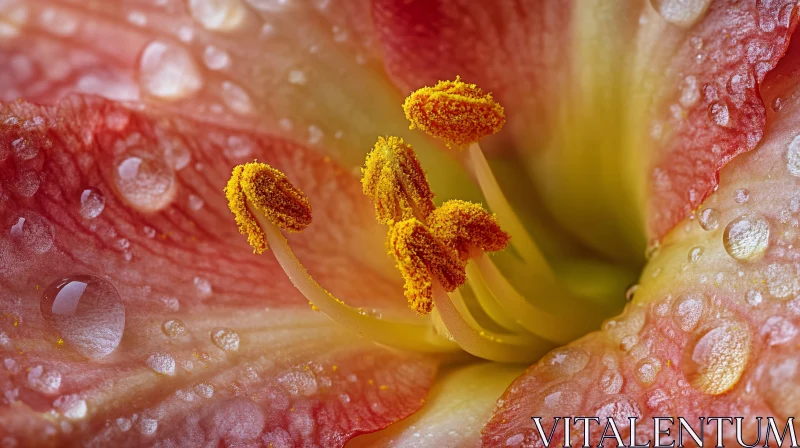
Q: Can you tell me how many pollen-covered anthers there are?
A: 5